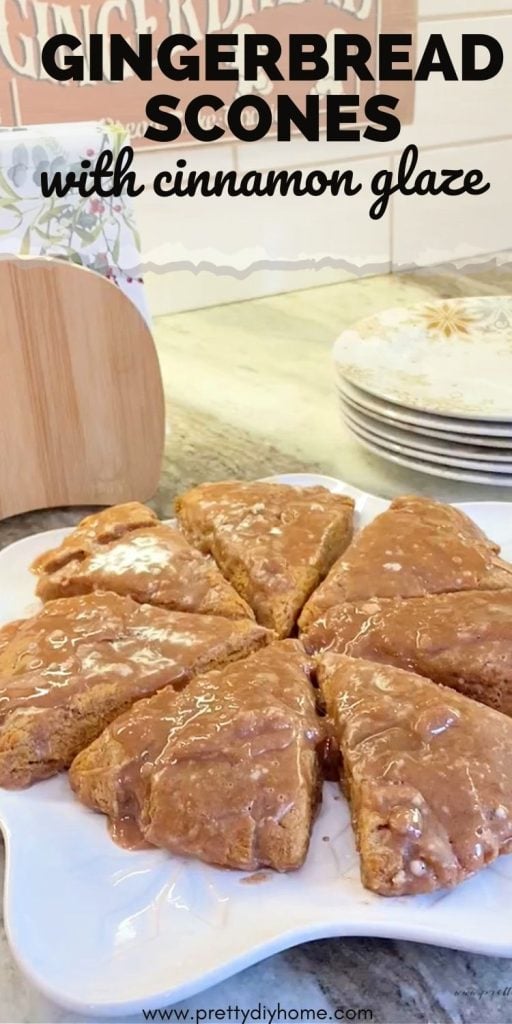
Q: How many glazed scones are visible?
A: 7